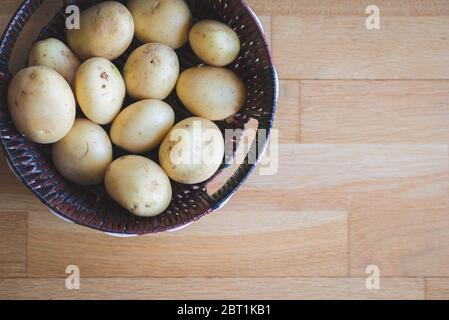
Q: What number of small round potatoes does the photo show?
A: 12